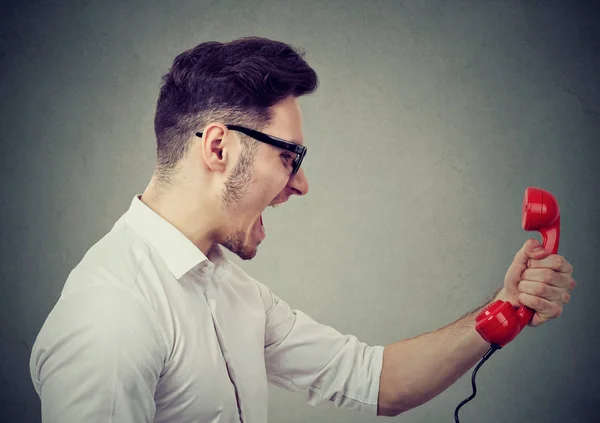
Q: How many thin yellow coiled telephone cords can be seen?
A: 0